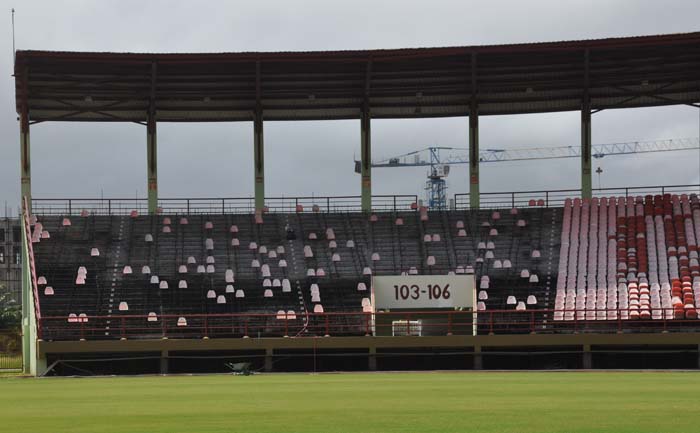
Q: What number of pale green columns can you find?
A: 6